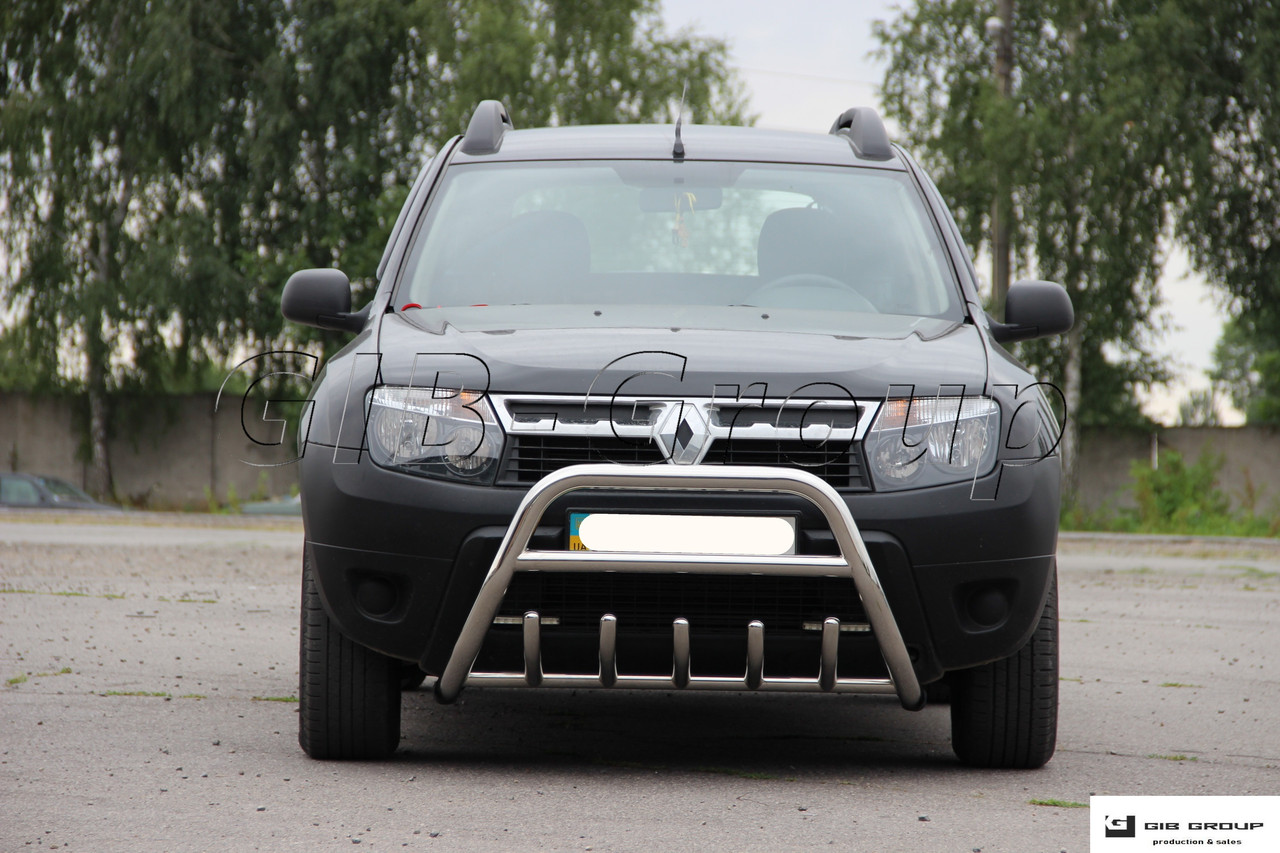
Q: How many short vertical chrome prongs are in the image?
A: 5